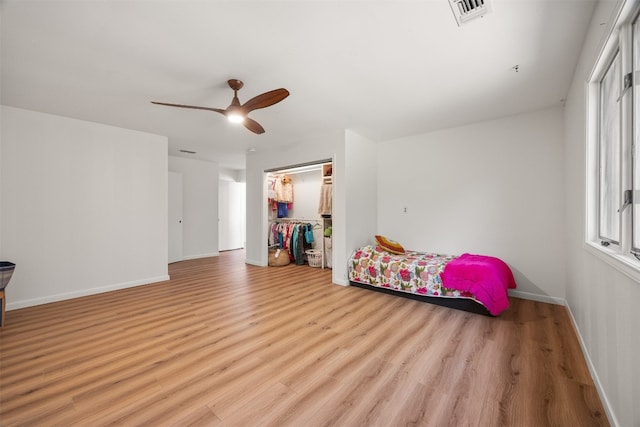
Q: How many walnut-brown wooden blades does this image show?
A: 3